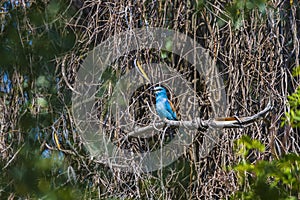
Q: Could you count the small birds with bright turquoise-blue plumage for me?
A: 1